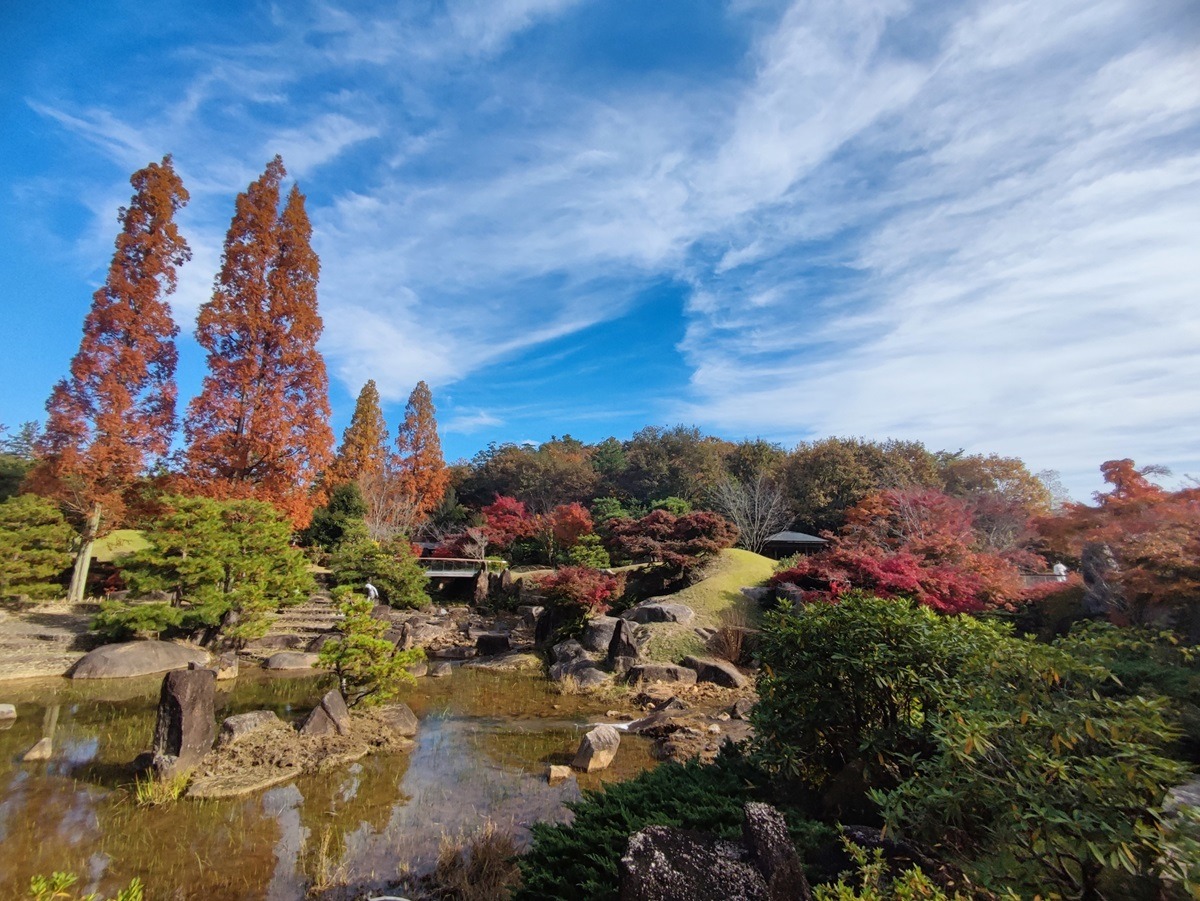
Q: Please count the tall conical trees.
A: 5